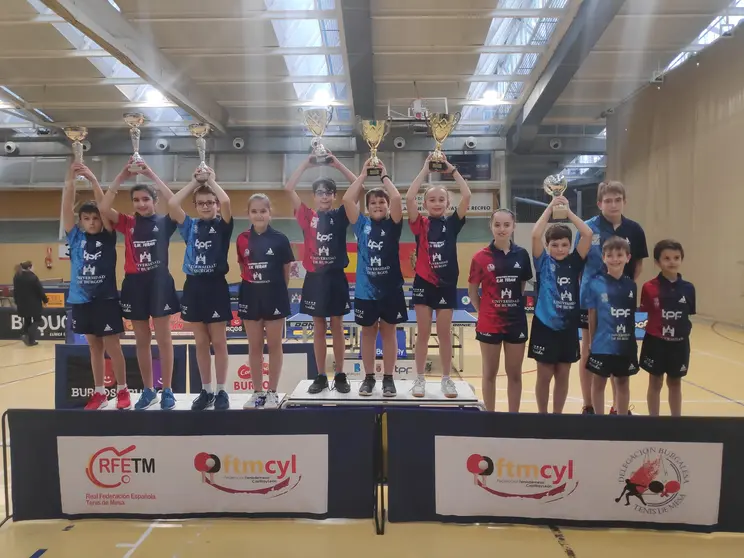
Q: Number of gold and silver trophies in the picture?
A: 7